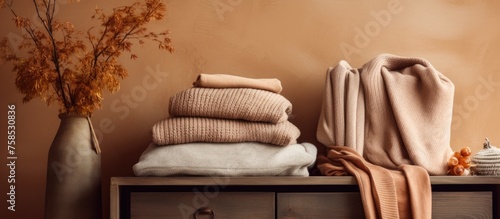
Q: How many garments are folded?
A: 4